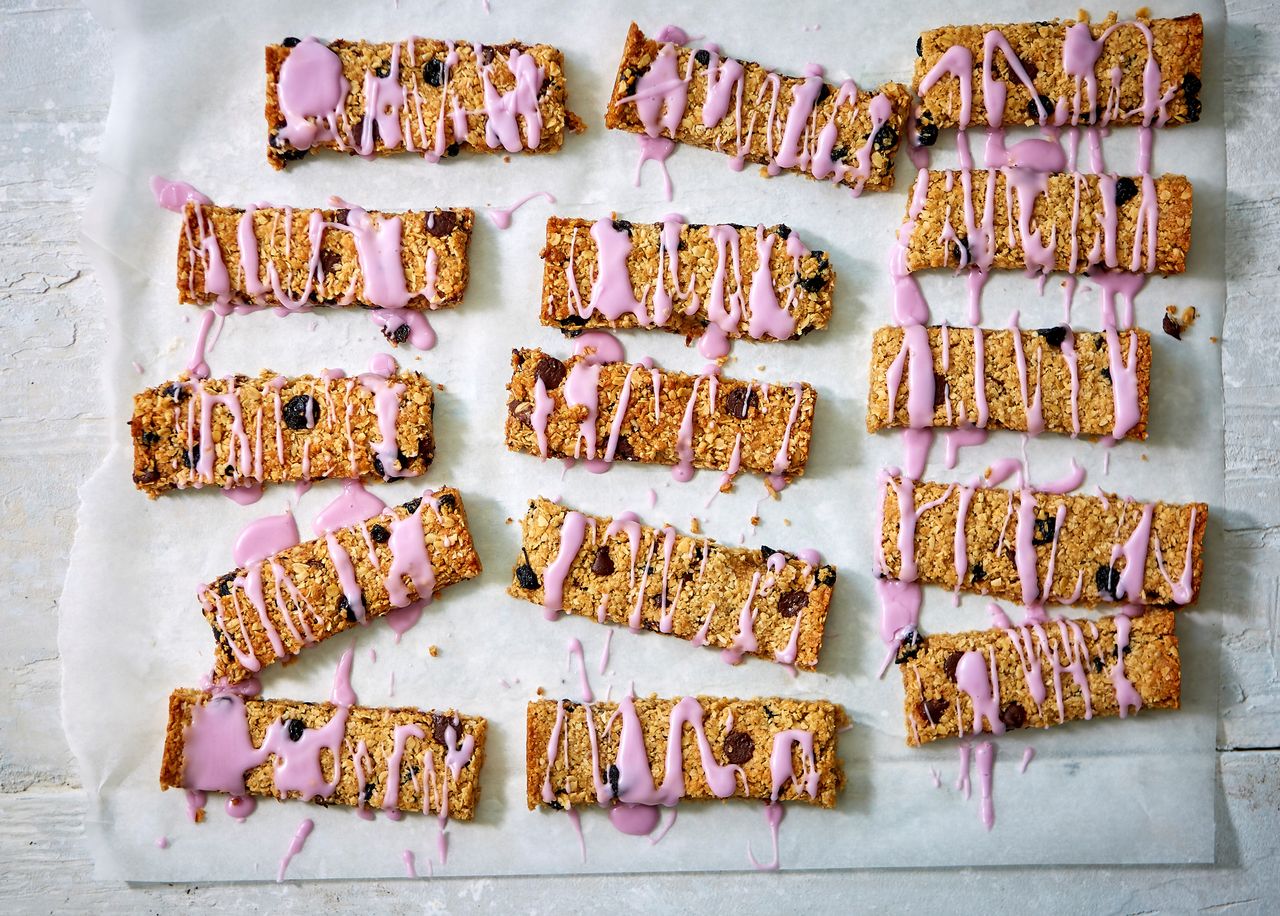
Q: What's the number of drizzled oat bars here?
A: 15